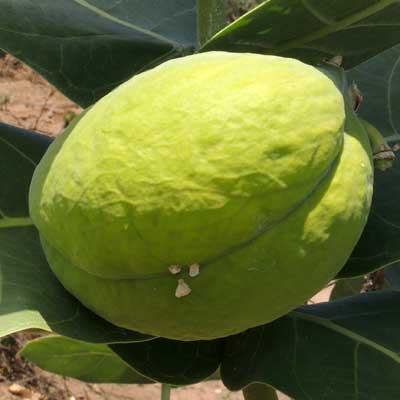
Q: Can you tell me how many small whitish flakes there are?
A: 3